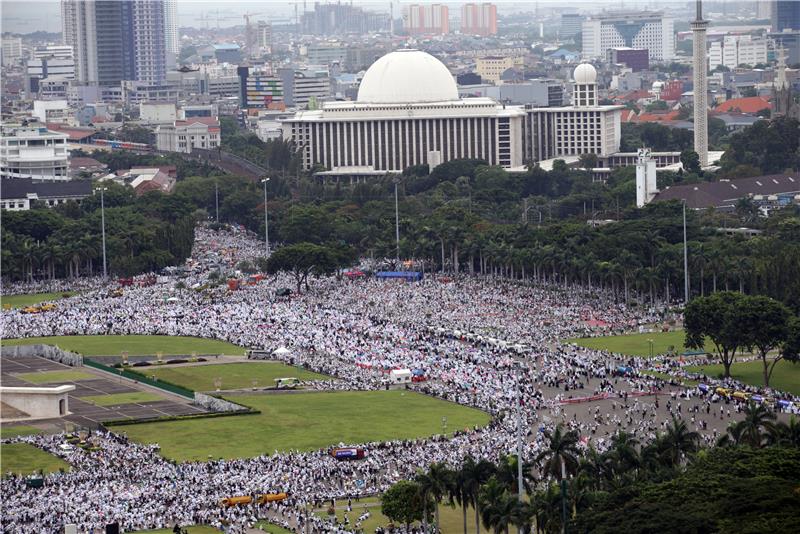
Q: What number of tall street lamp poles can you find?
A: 6